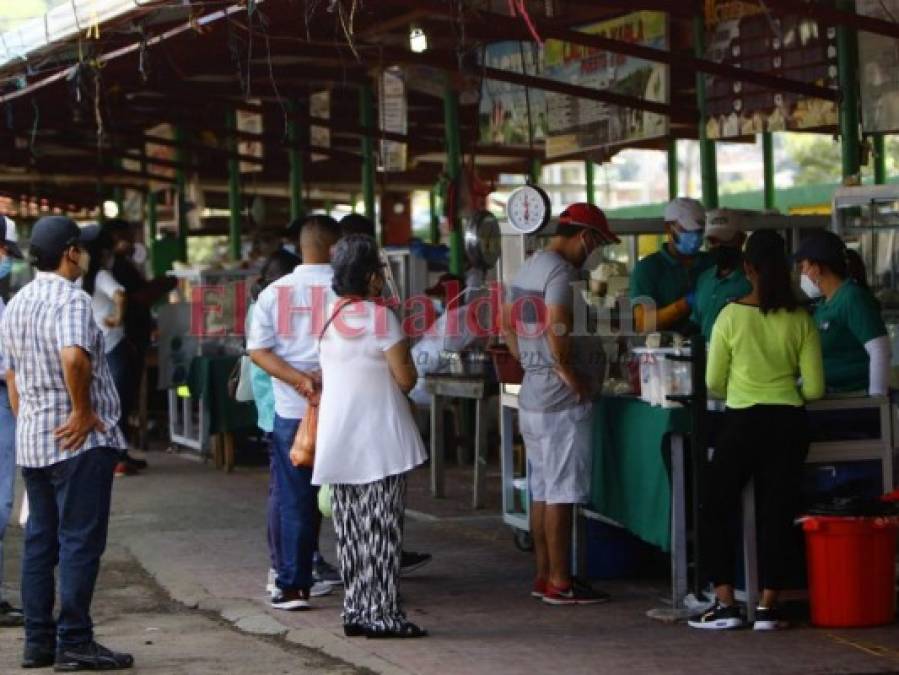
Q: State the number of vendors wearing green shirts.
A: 3